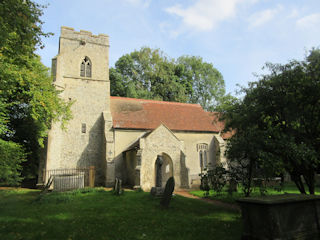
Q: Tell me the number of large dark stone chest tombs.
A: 1